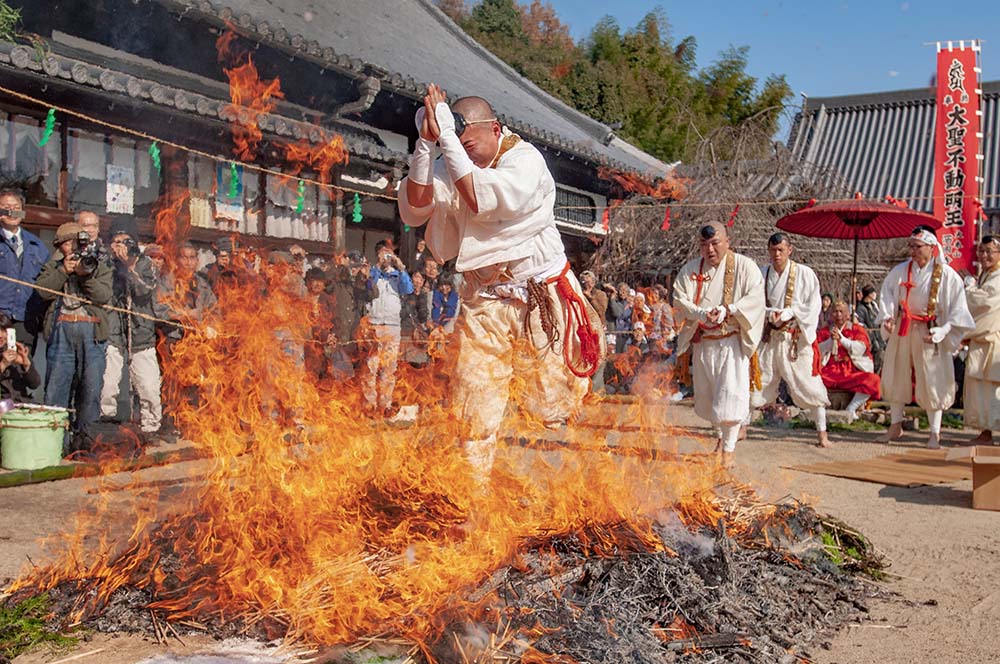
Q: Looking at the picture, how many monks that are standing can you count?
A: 5